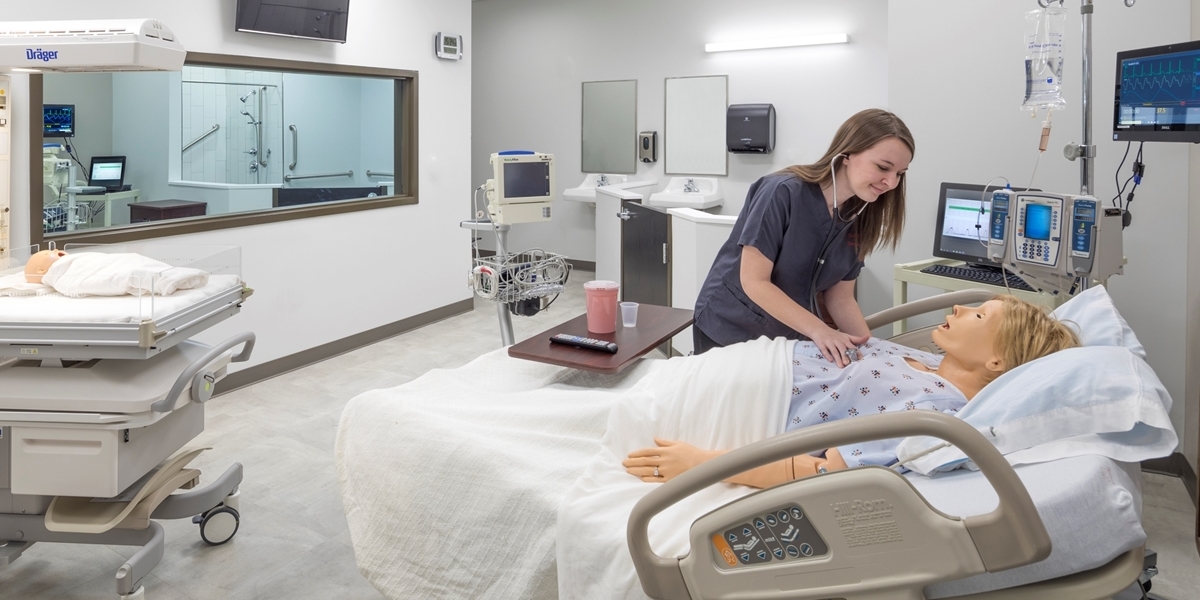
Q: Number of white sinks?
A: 2